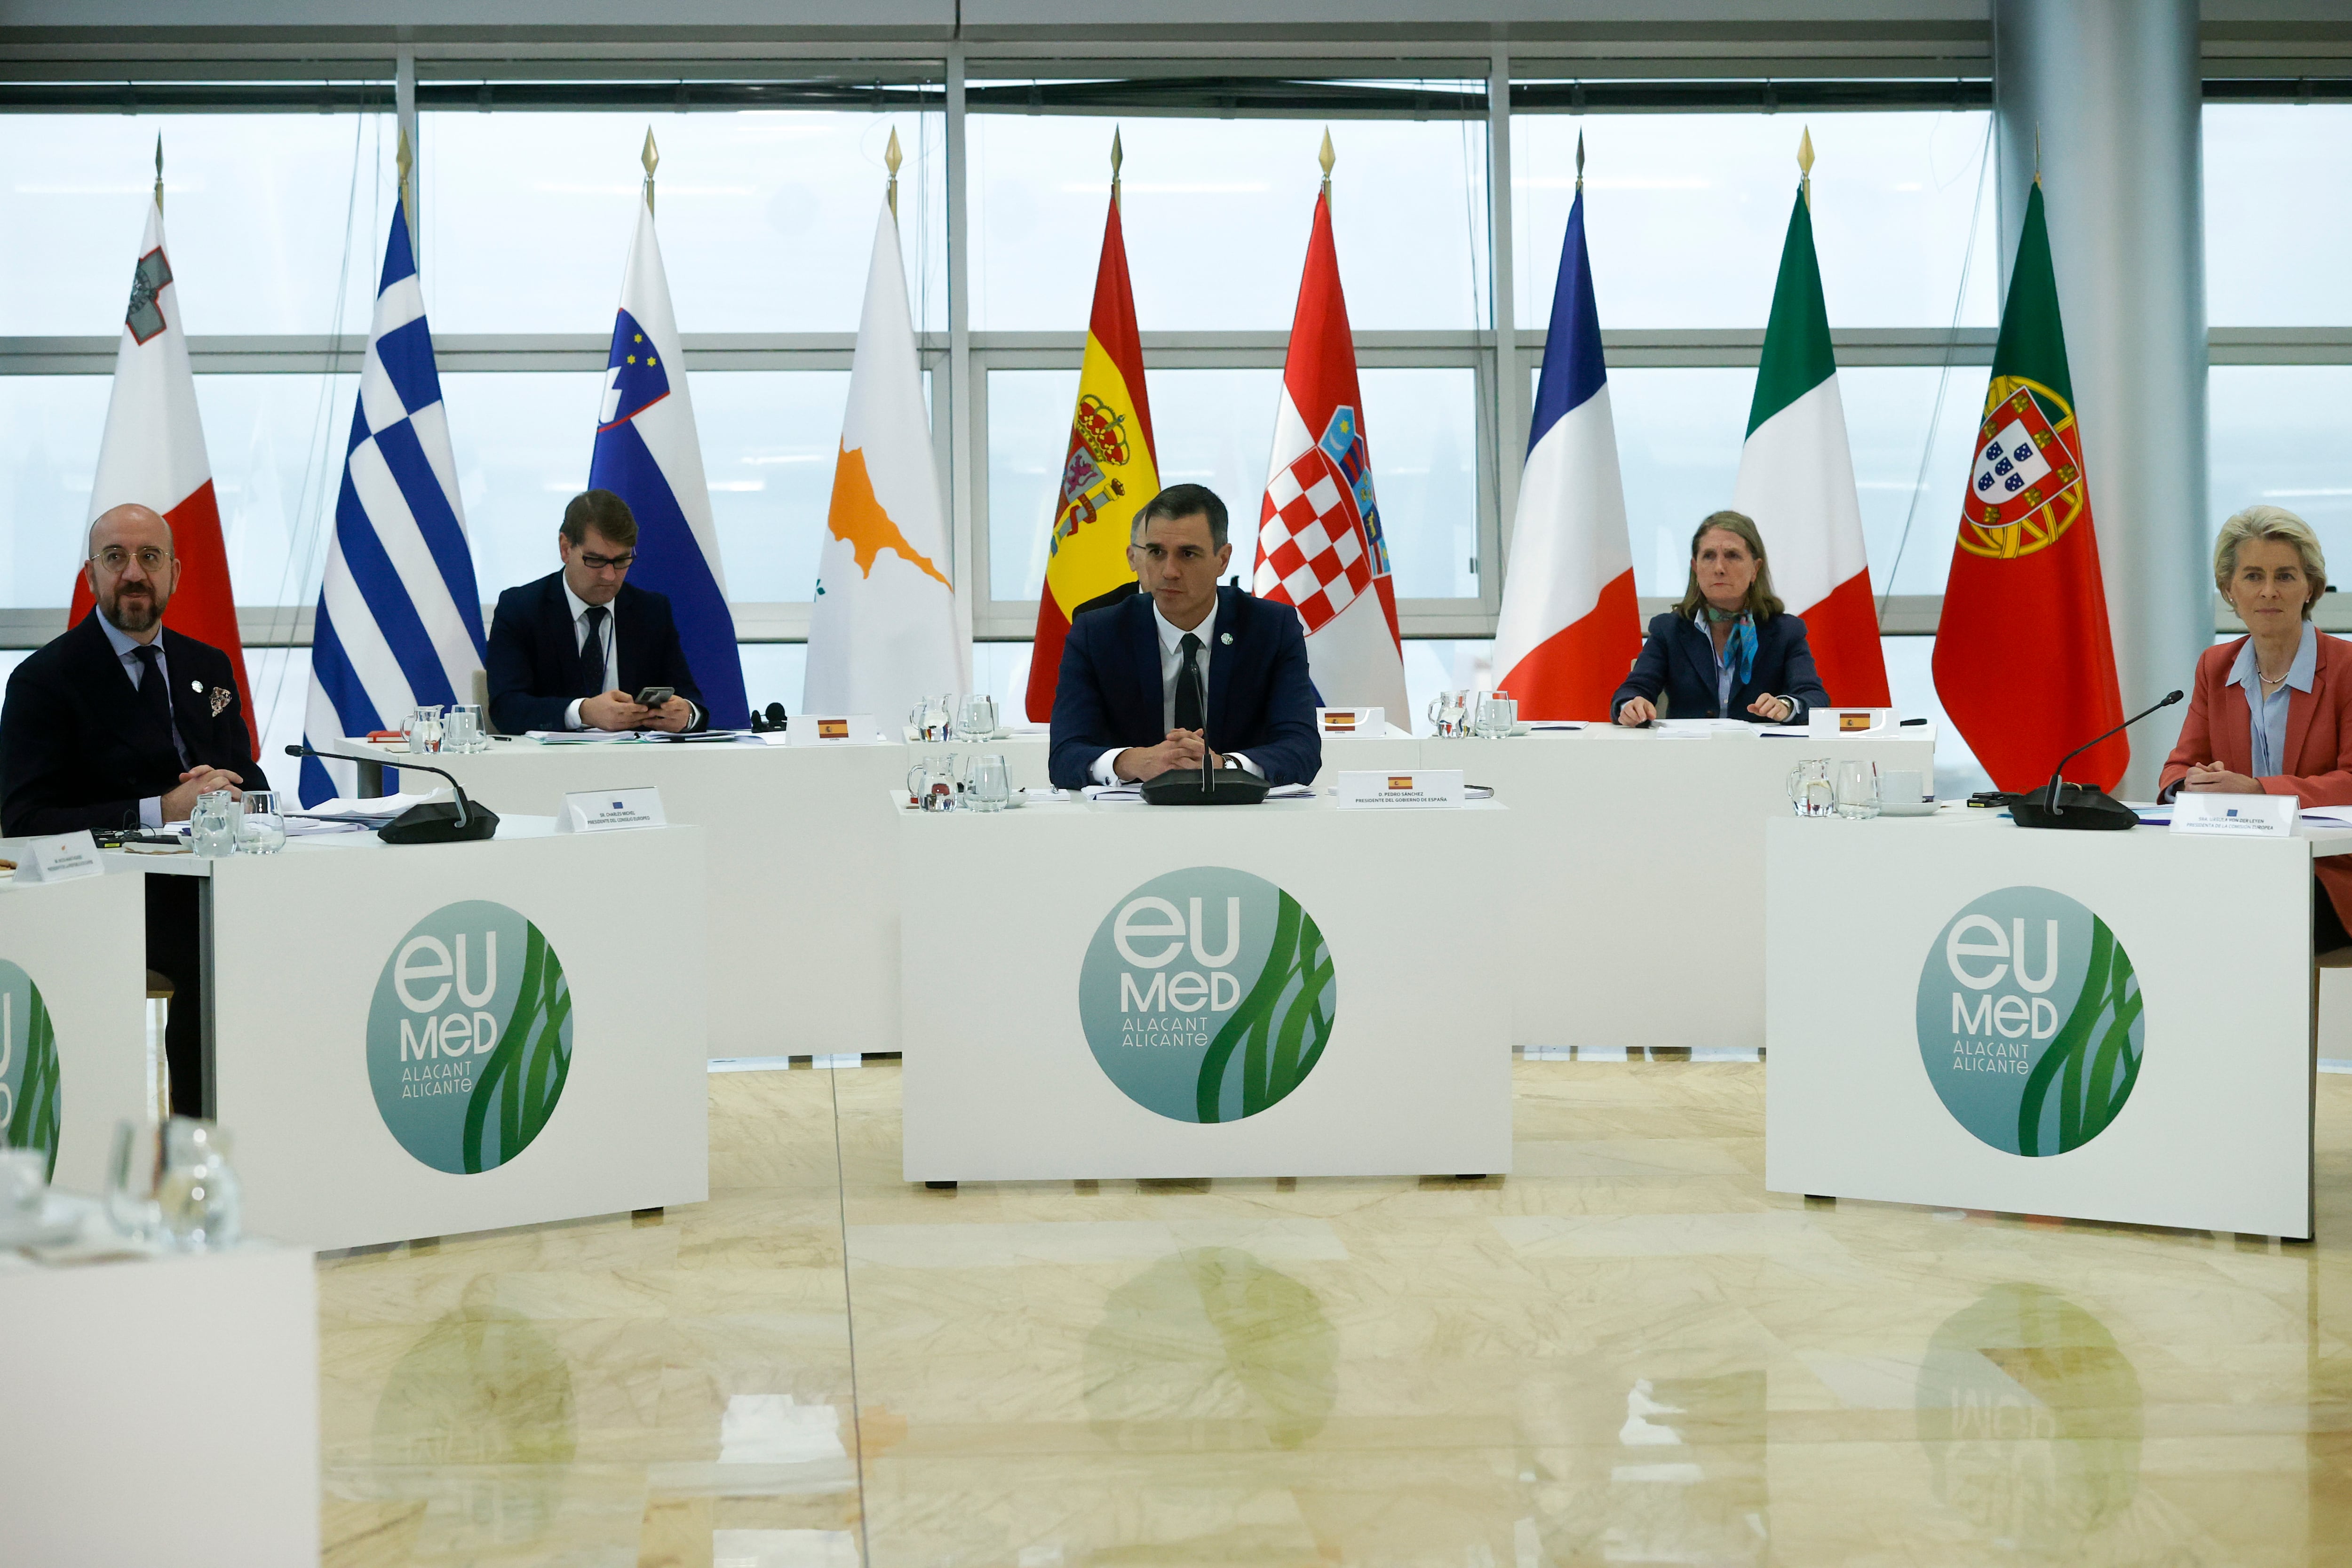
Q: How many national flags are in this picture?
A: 9